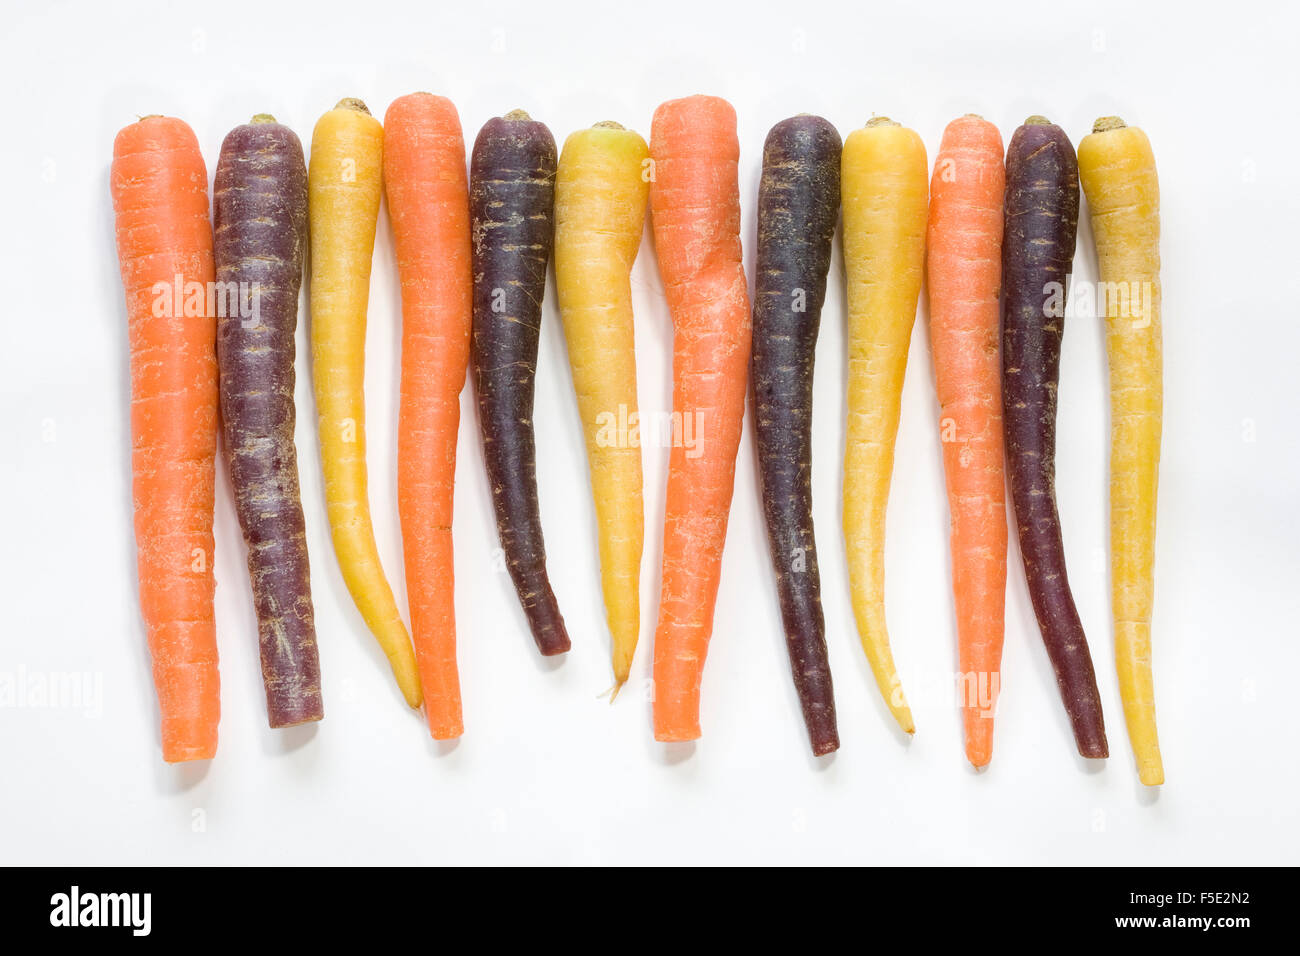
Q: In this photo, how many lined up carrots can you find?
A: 12